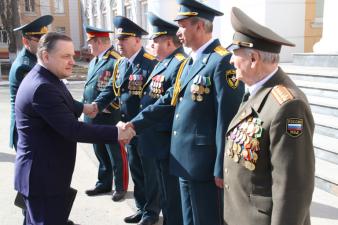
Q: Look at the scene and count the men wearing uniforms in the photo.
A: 6